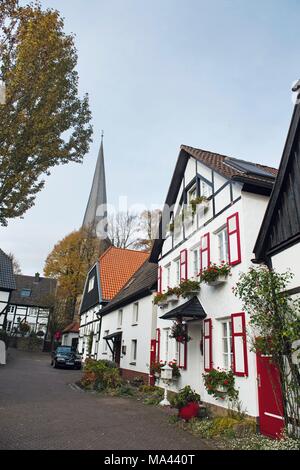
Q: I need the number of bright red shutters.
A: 8